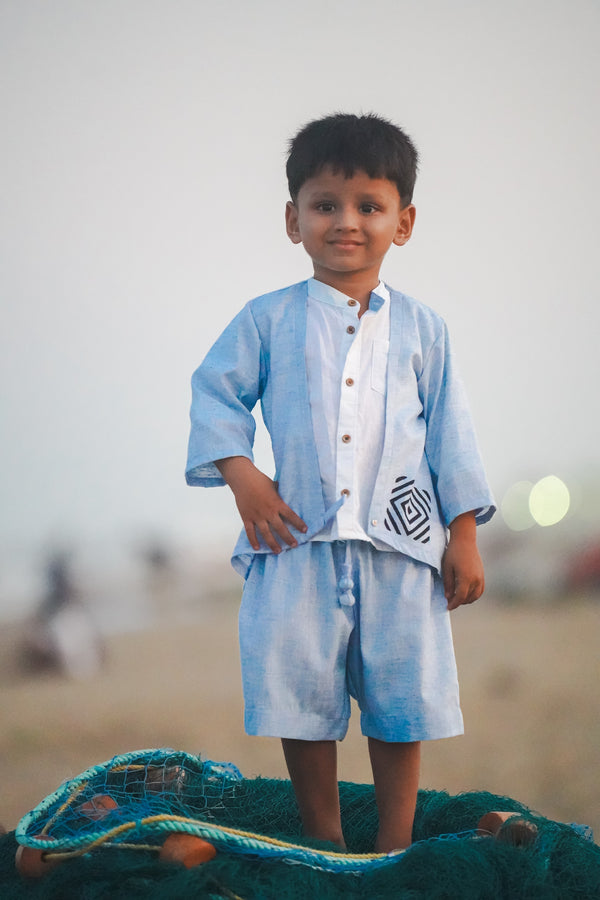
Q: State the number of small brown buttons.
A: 5